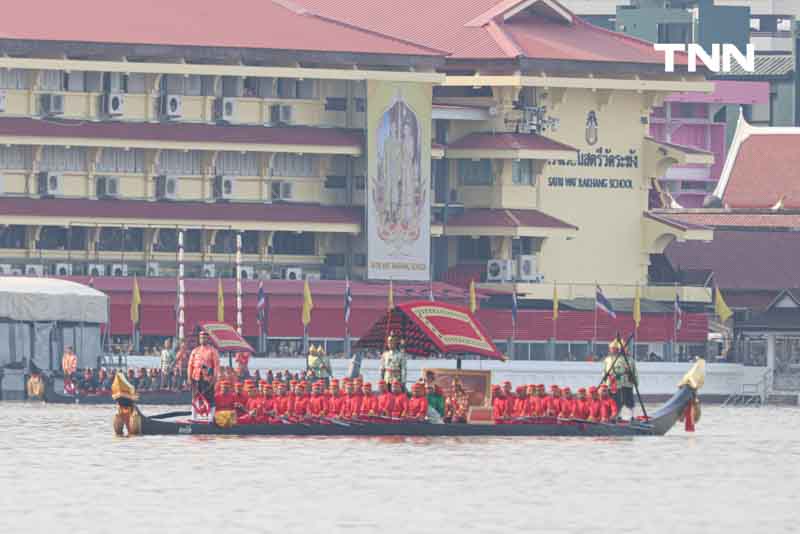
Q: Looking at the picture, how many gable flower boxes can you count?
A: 0